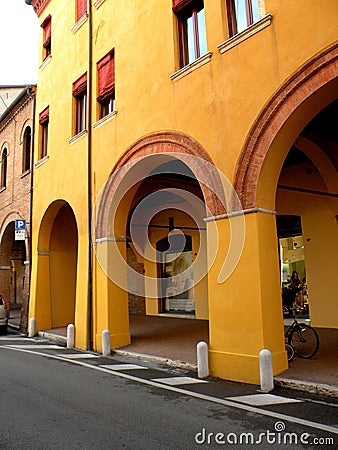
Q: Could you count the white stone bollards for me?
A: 5